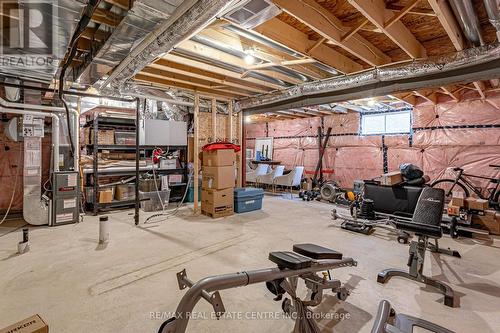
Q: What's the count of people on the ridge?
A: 0